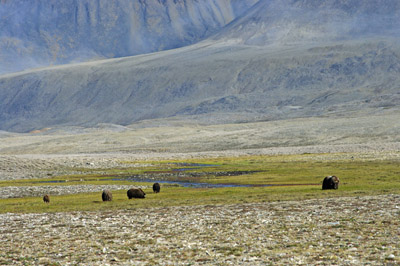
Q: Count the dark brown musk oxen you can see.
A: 5